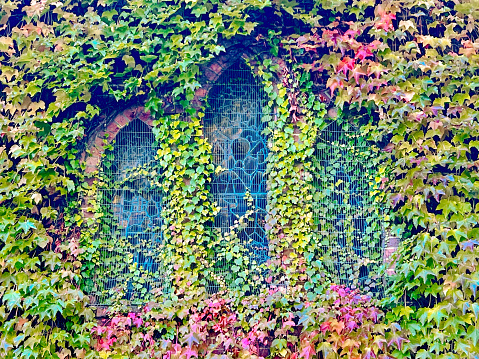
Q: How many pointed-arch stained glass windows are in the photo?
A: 3